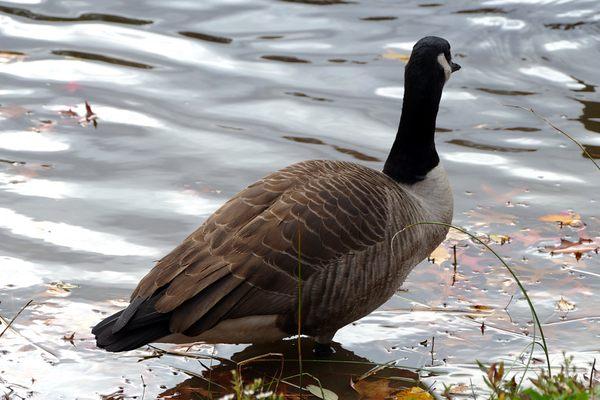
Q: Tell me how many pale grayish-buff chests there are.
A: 1